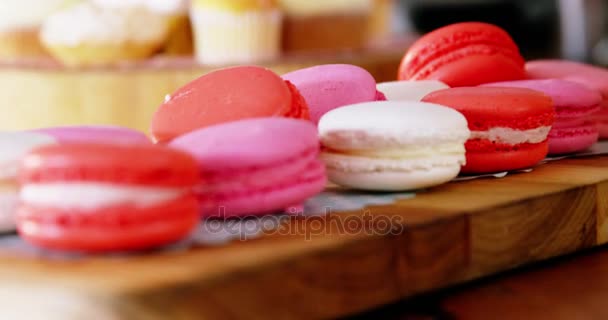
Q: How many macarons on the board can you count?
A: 12